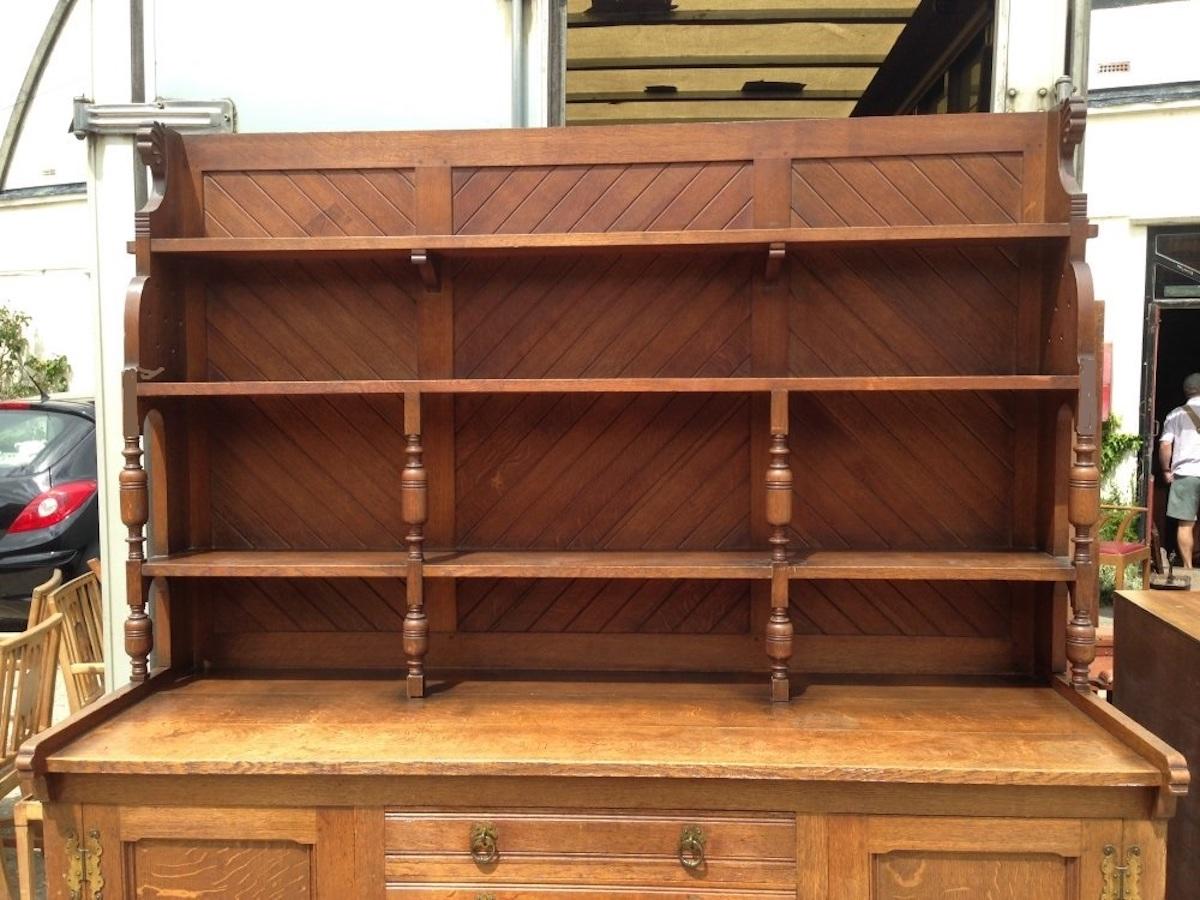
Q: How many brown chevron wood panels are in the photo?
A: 12